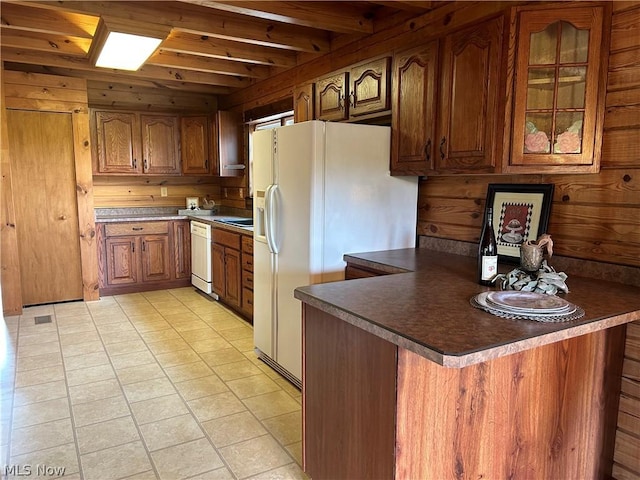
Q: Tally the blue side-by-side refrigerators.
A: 0